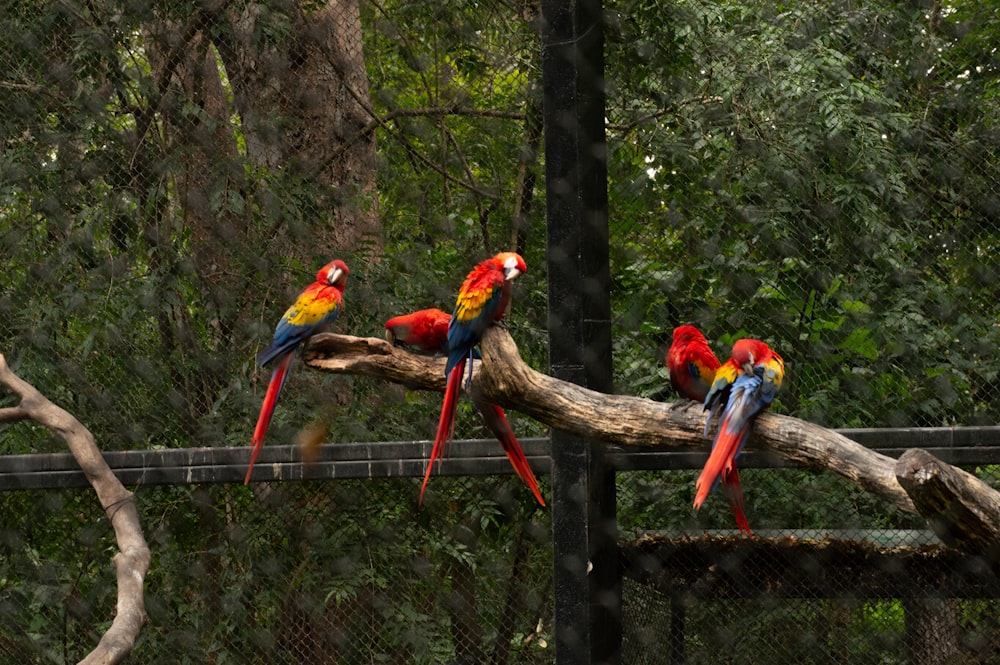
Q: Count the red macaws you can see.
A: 5